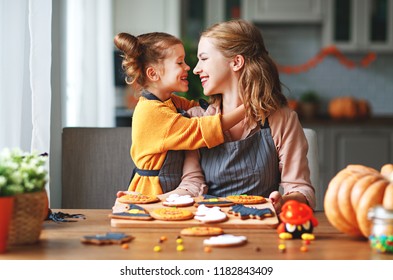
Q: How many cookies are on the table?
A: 11